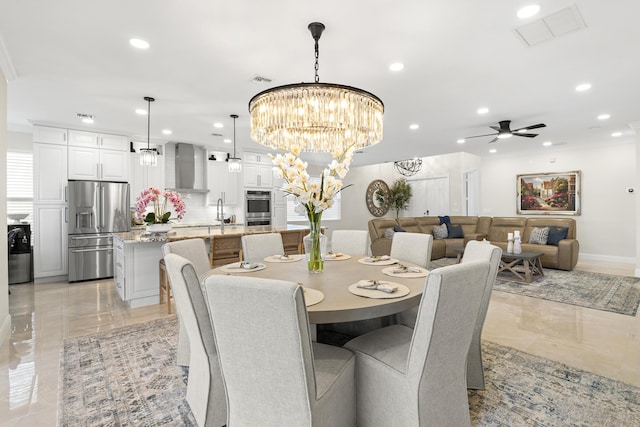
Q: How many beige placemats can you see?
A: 7